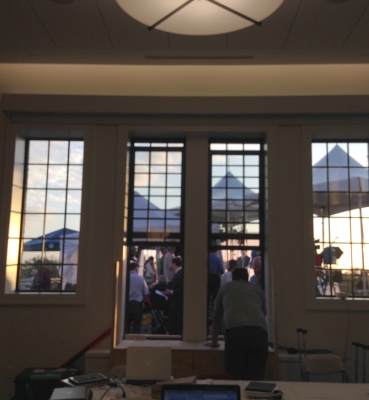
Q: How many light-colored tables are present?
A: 1